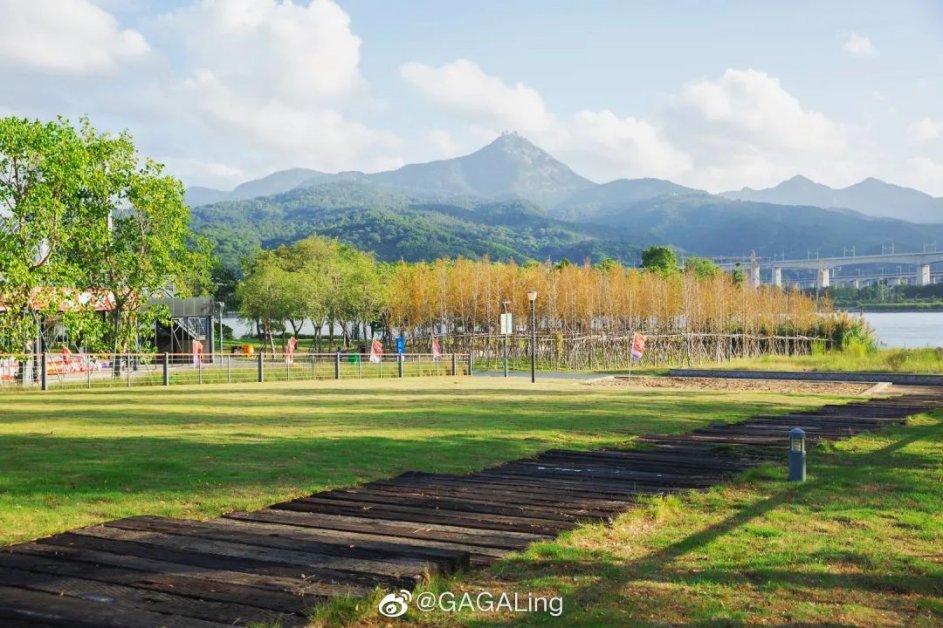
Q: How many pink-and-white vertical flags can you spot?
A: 5